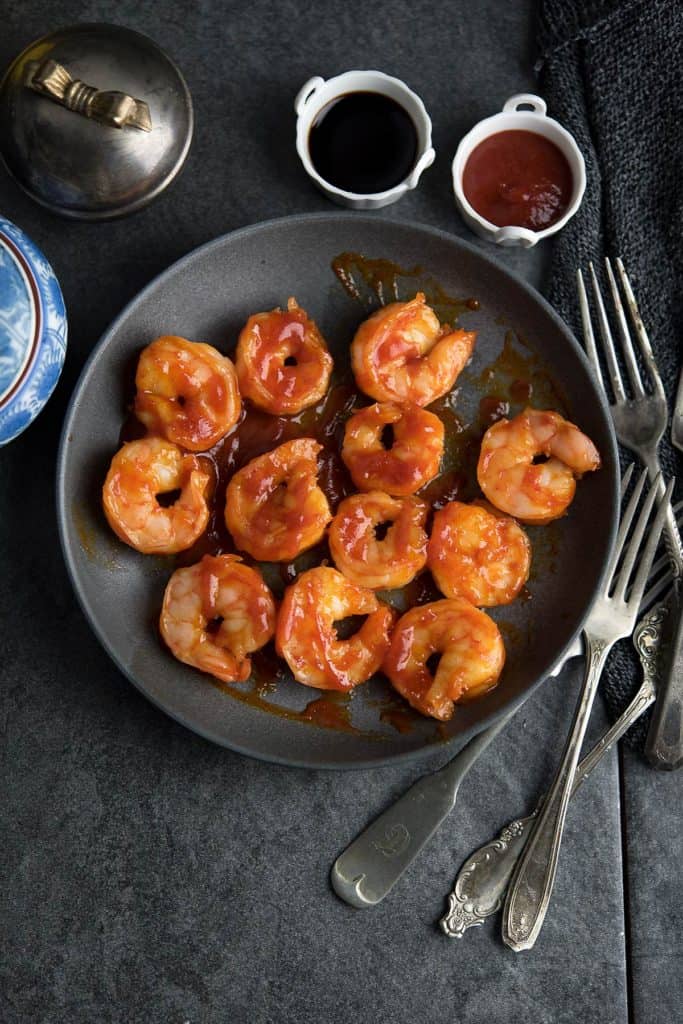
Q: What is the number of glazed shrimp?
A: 12